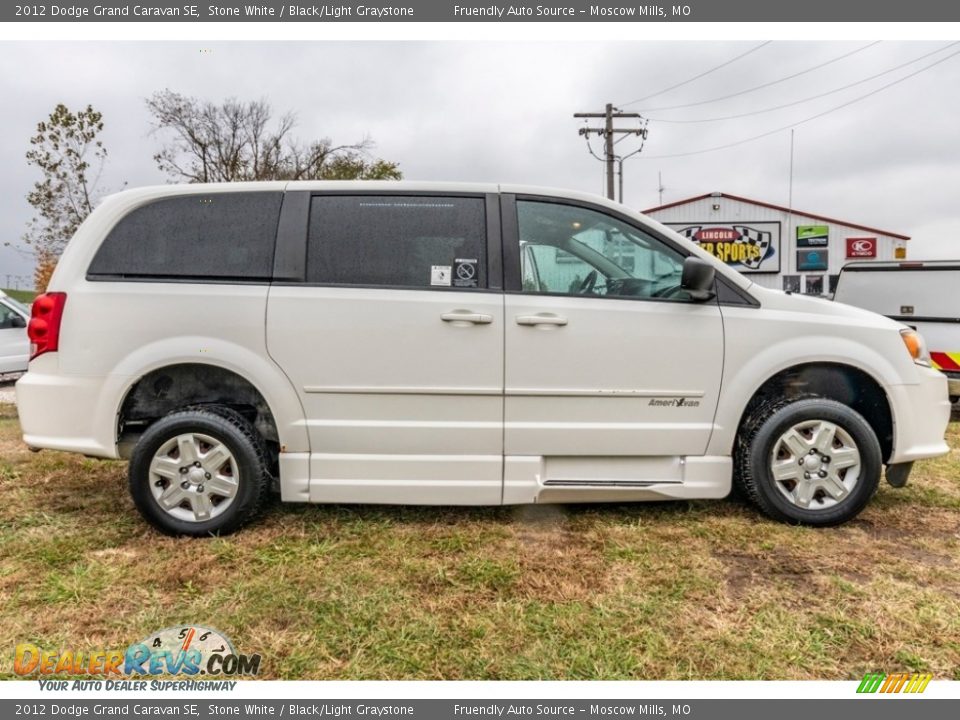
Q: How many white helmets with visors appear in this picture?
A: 0